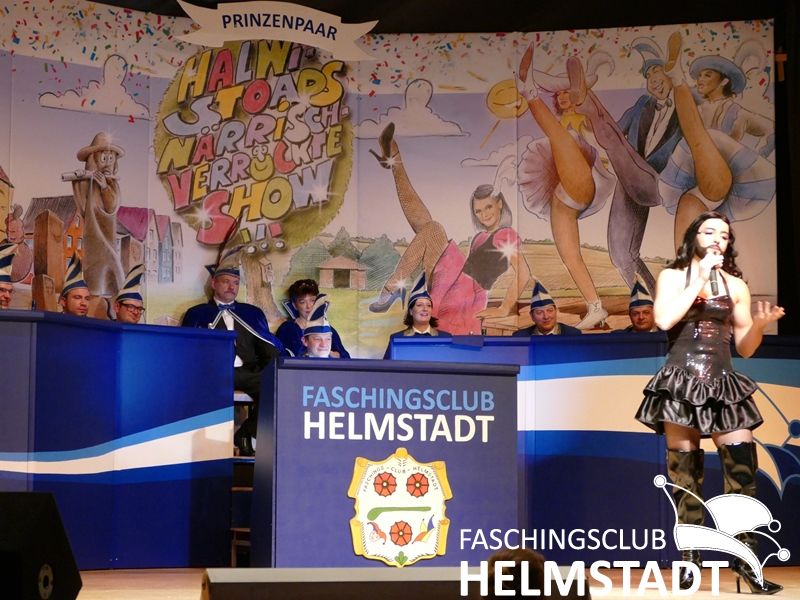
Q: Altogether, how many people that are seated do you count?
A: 9